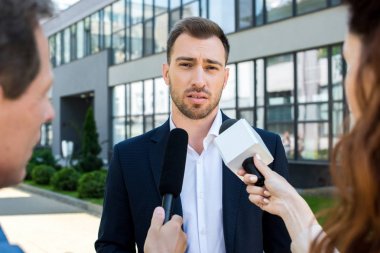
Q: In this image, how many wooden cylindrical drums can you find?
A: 0